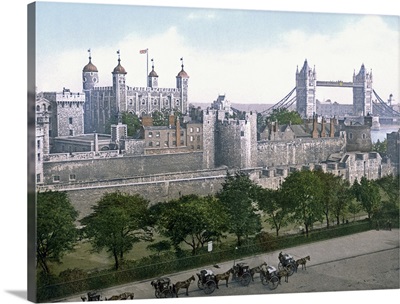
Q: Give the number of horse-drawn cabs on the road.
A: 6